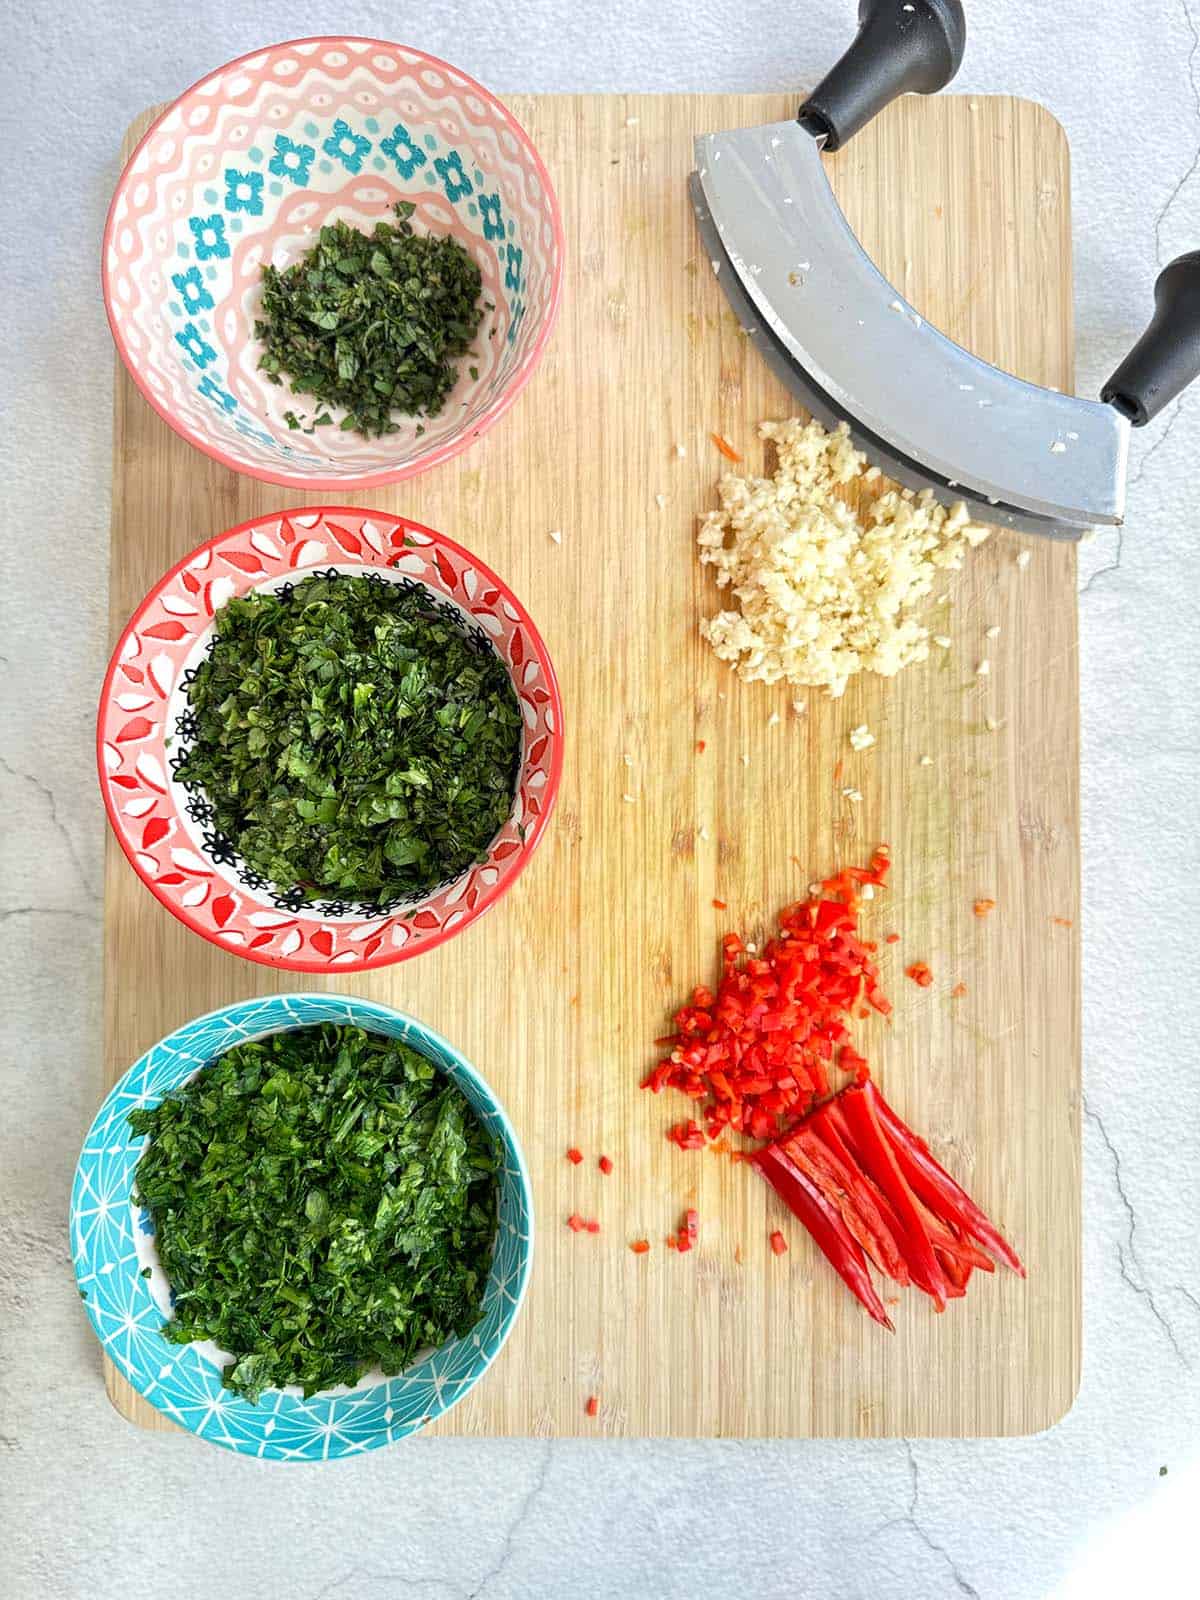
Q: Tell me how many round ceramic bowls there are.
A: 3